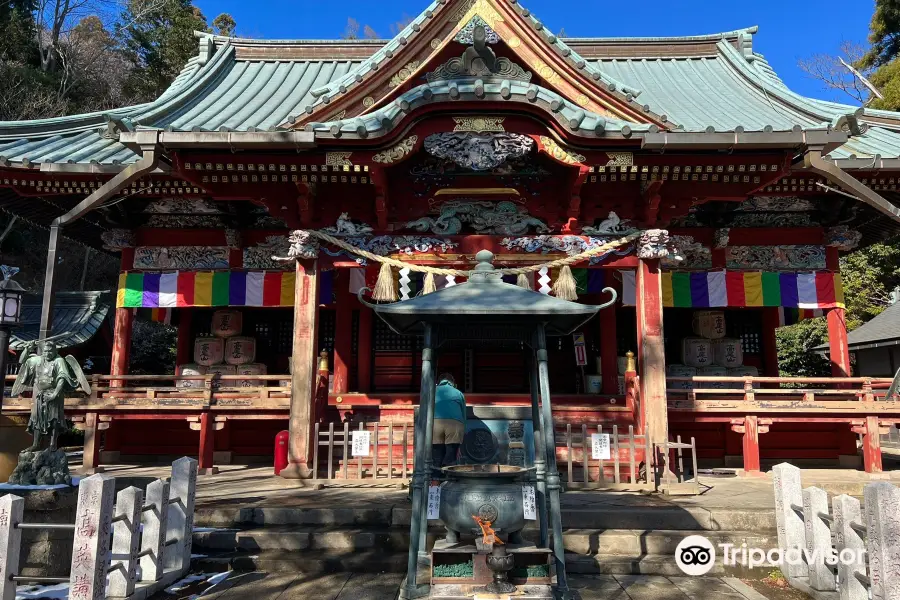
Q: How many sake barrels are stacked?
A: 12